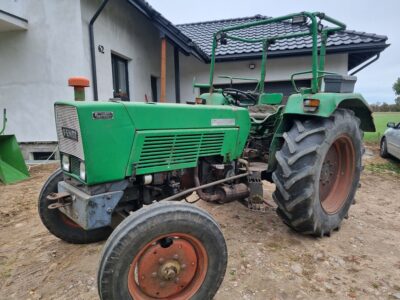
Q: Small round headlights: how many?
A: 2